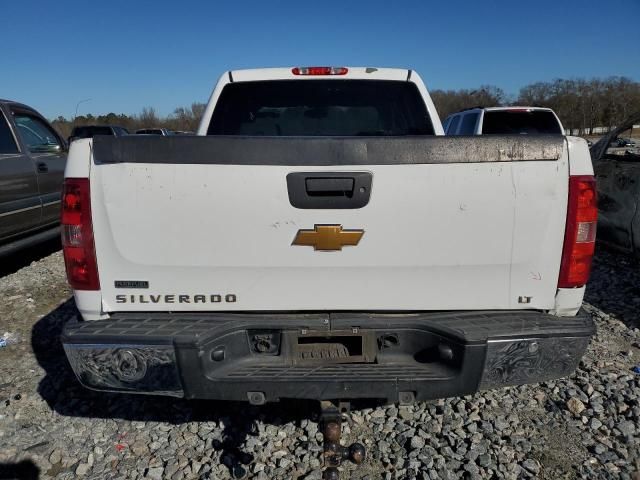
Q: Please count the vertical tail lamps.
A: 2